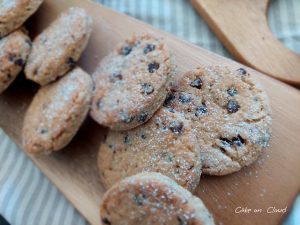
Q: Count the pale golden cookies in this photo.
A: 8